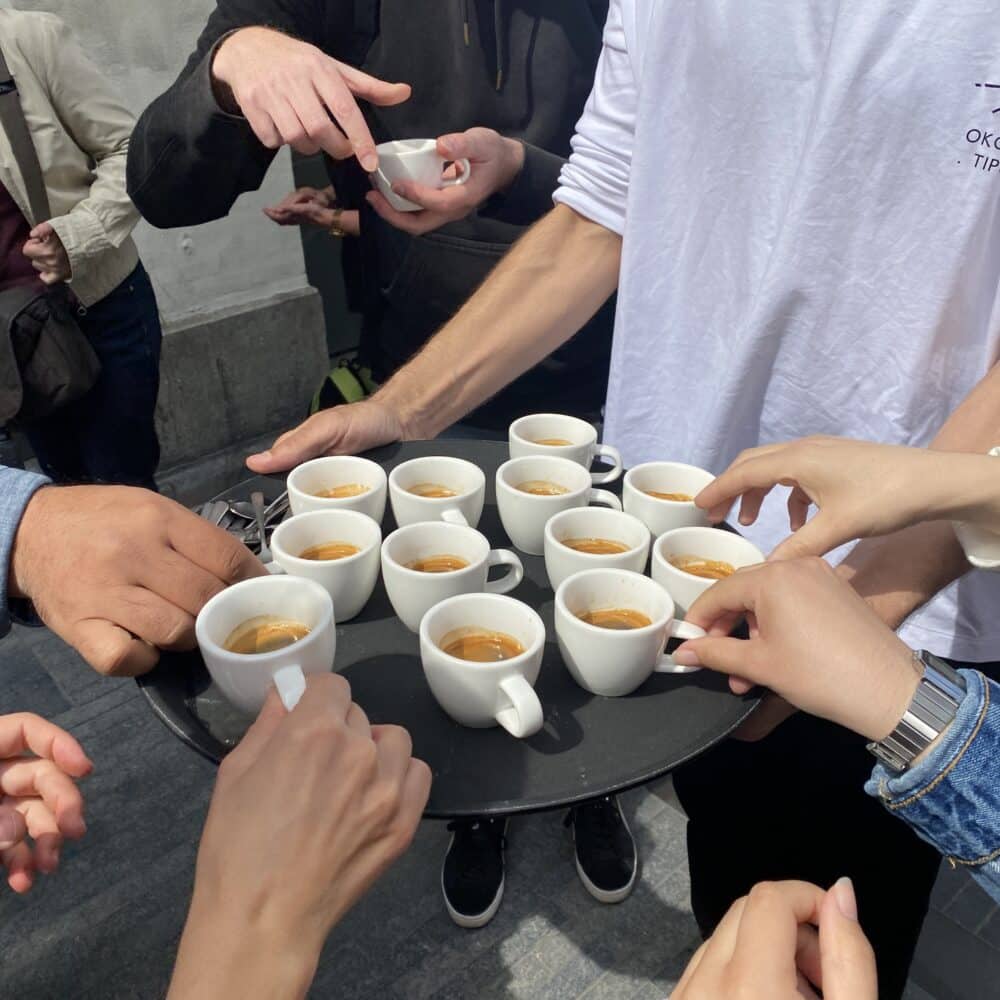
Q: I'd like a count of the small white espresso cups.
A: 13